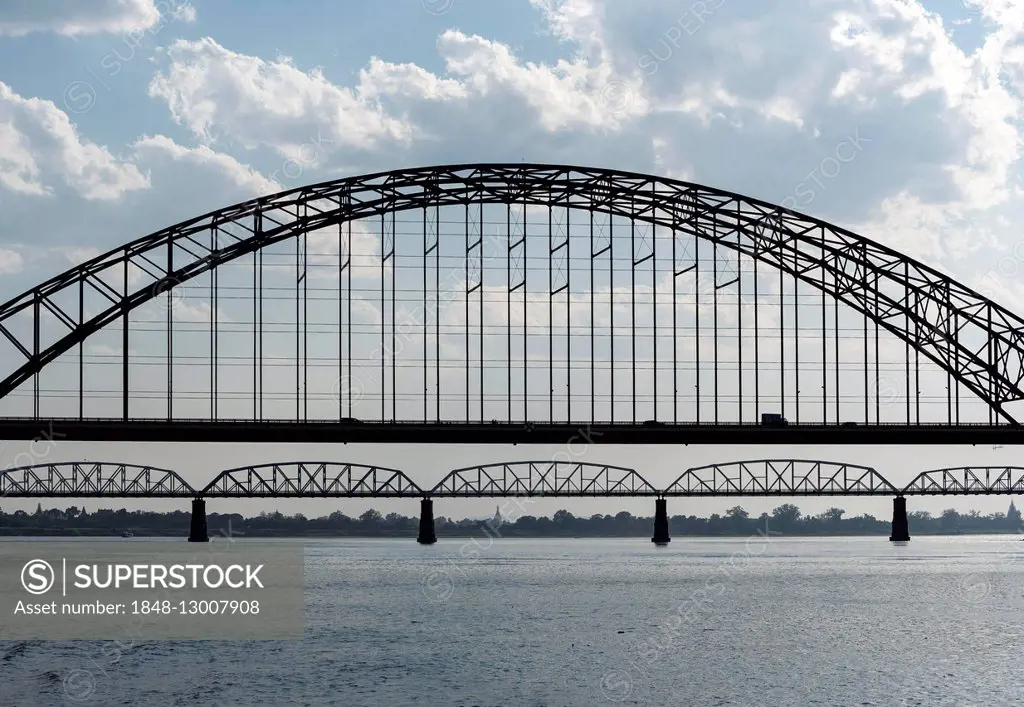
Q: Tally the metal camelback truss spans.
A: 5